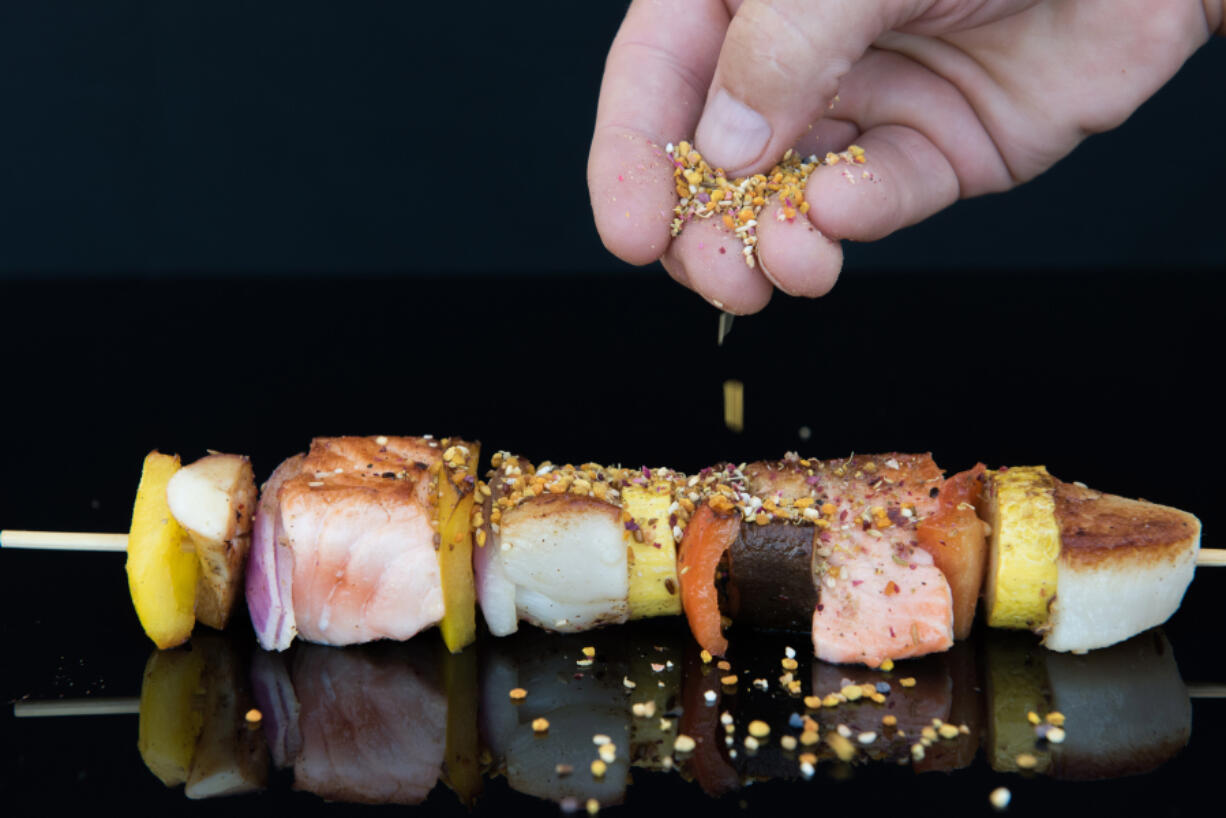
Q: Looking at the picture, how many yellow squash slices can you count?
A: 2